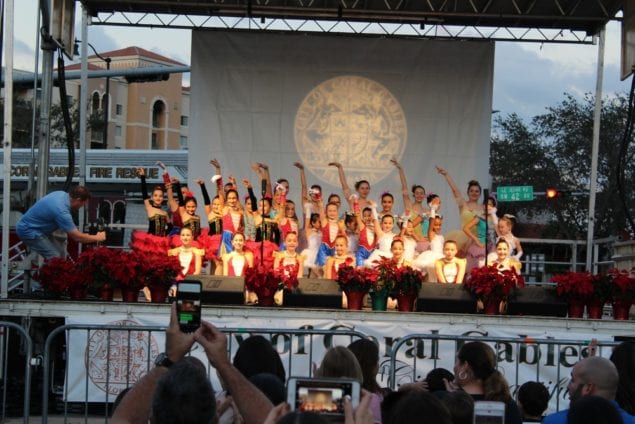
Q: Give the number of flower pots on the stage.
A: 12